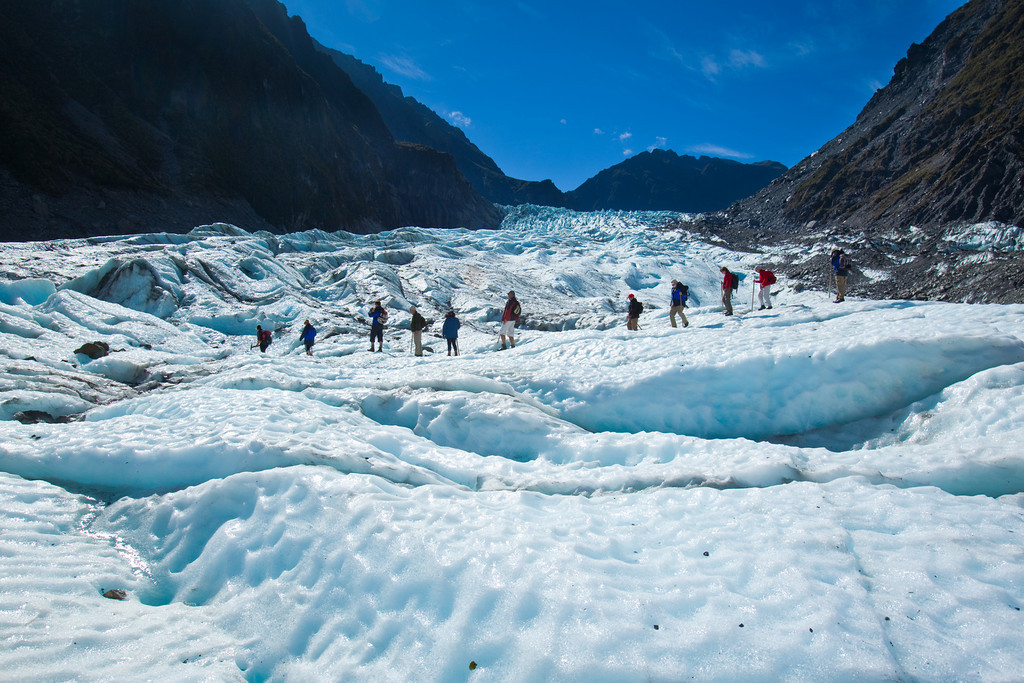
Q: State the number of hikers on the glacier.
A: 11